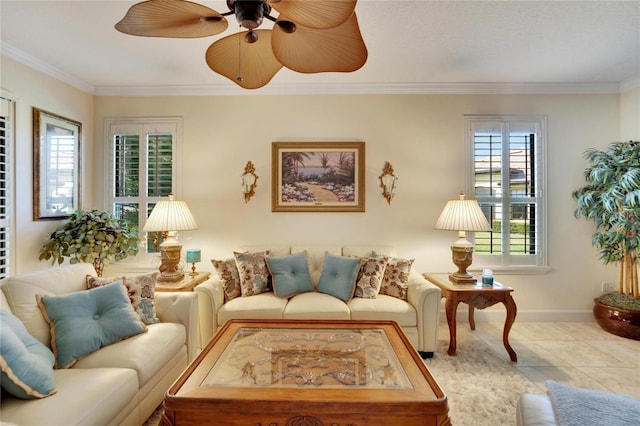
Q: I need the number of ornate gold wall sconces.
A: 2